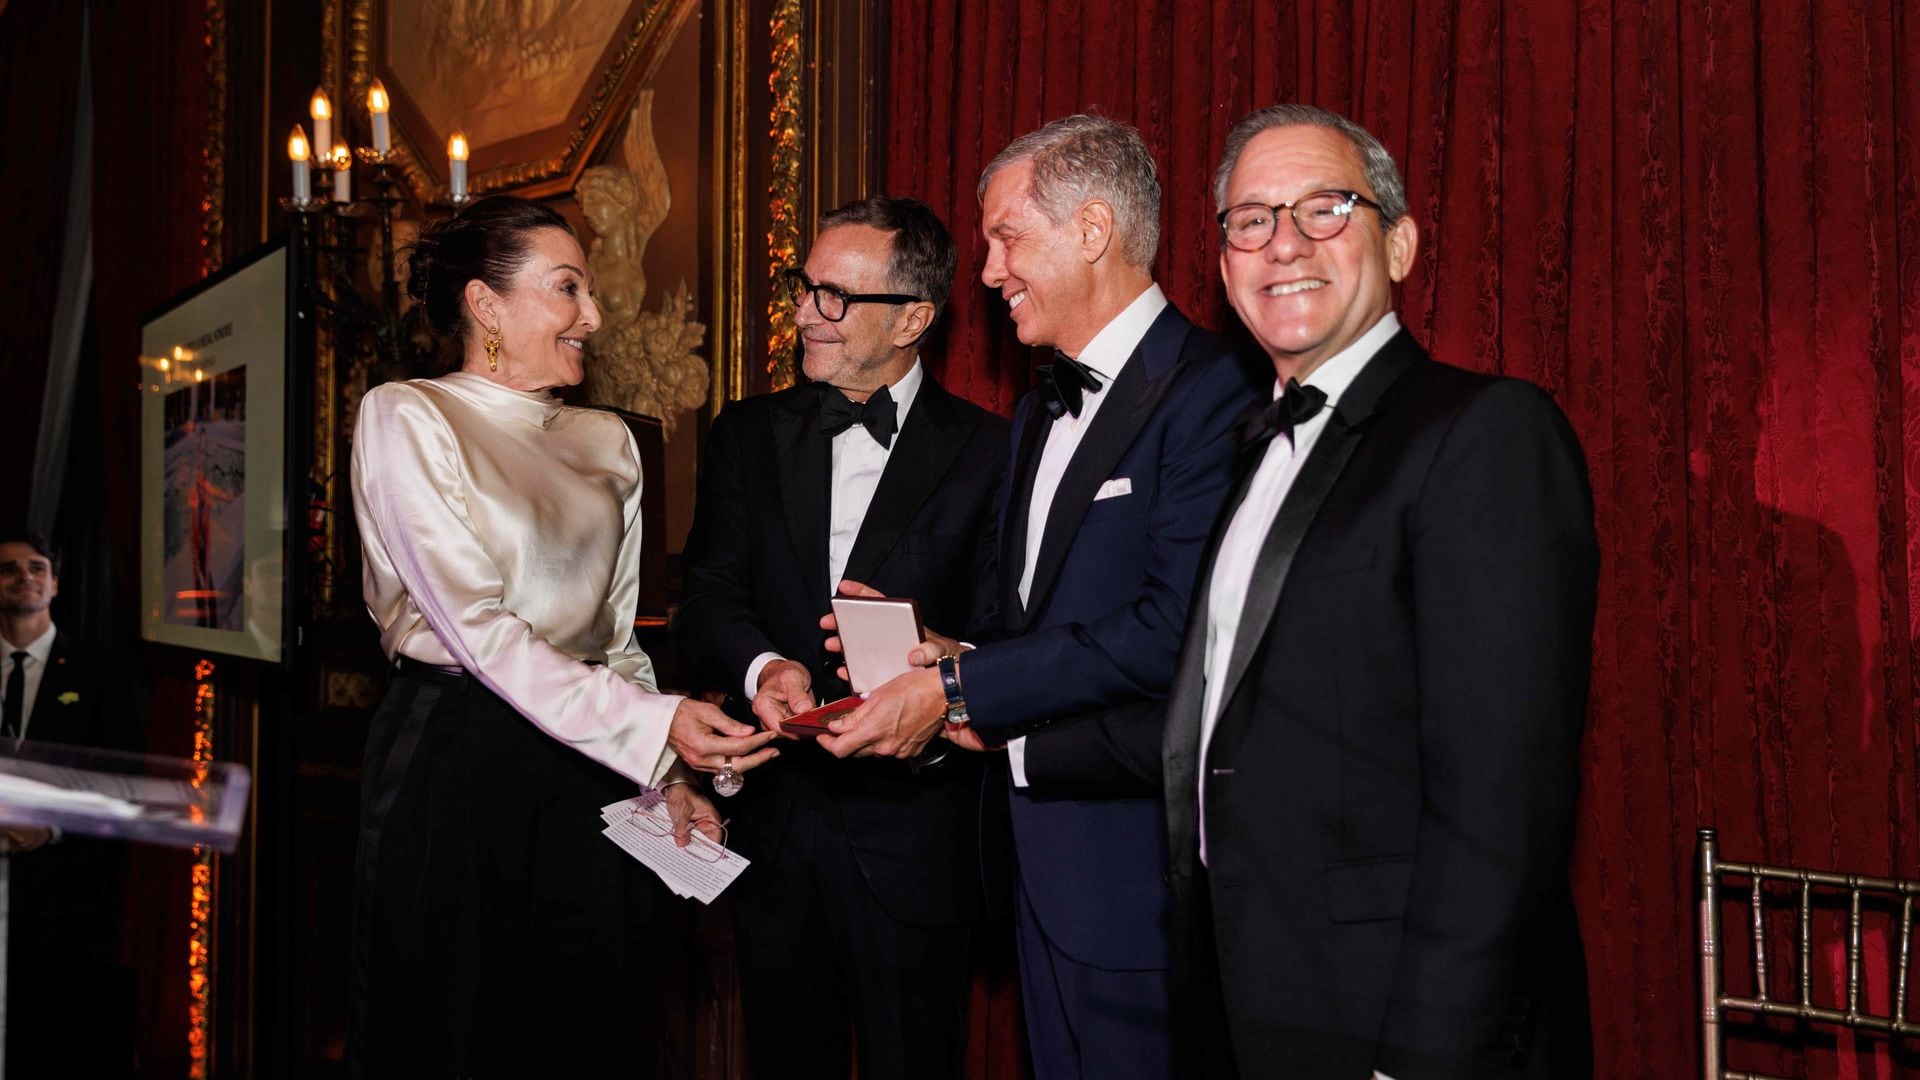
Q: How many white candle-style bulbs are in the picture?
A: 5